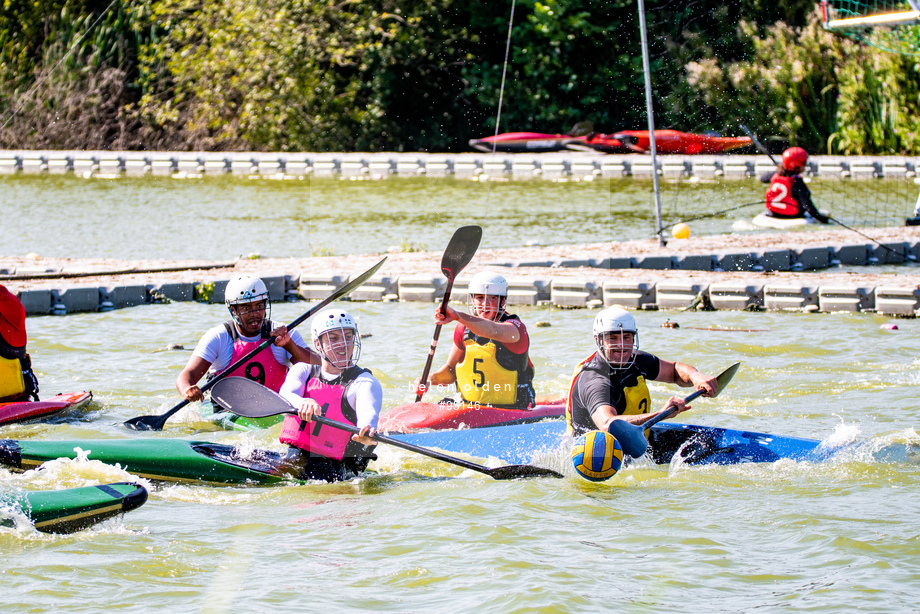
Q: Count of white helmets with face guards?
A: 4